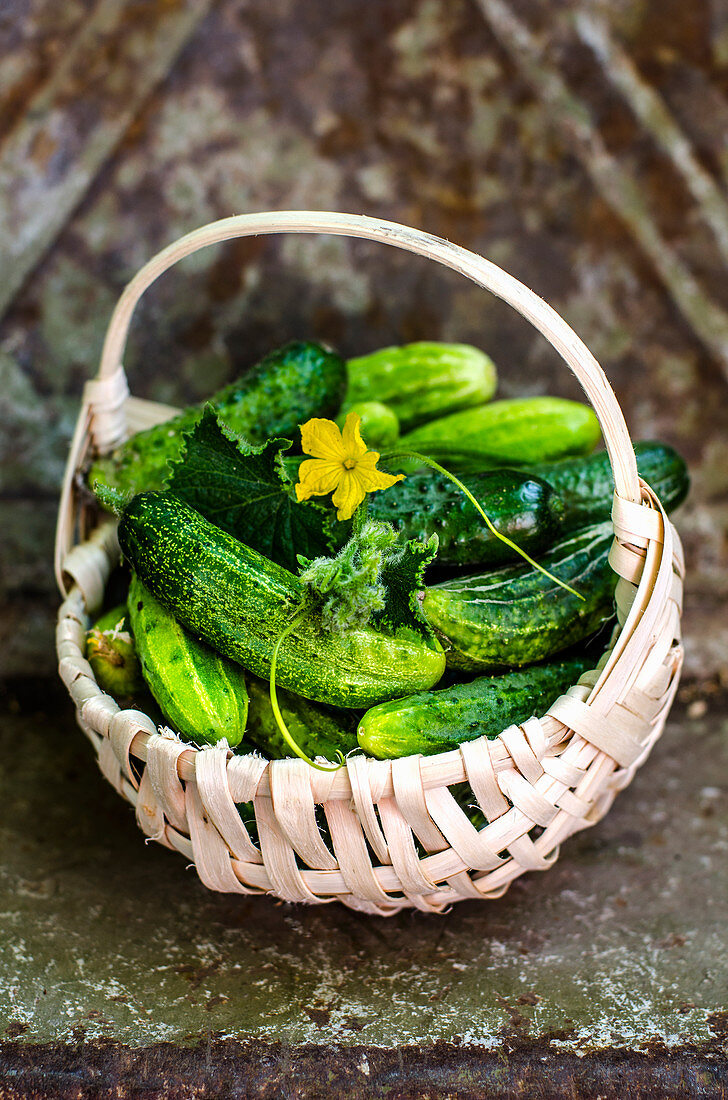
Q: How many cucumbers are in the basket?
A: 12